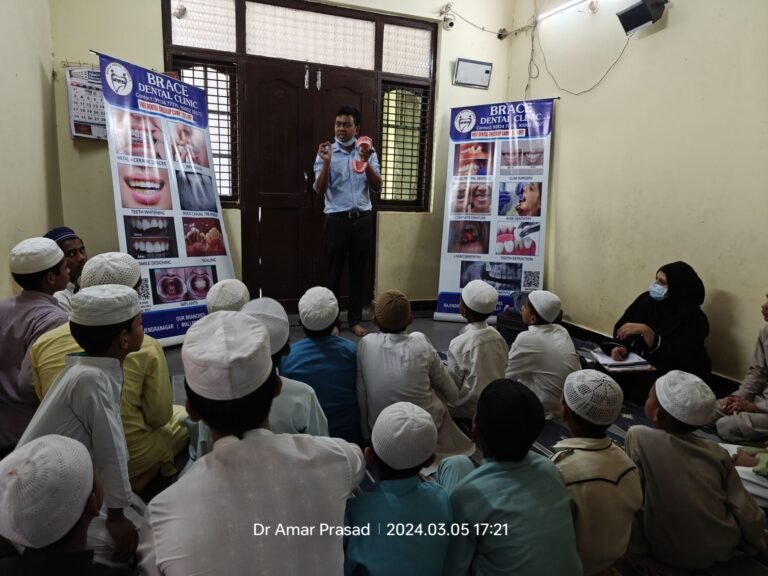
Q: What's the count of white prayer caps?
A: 13